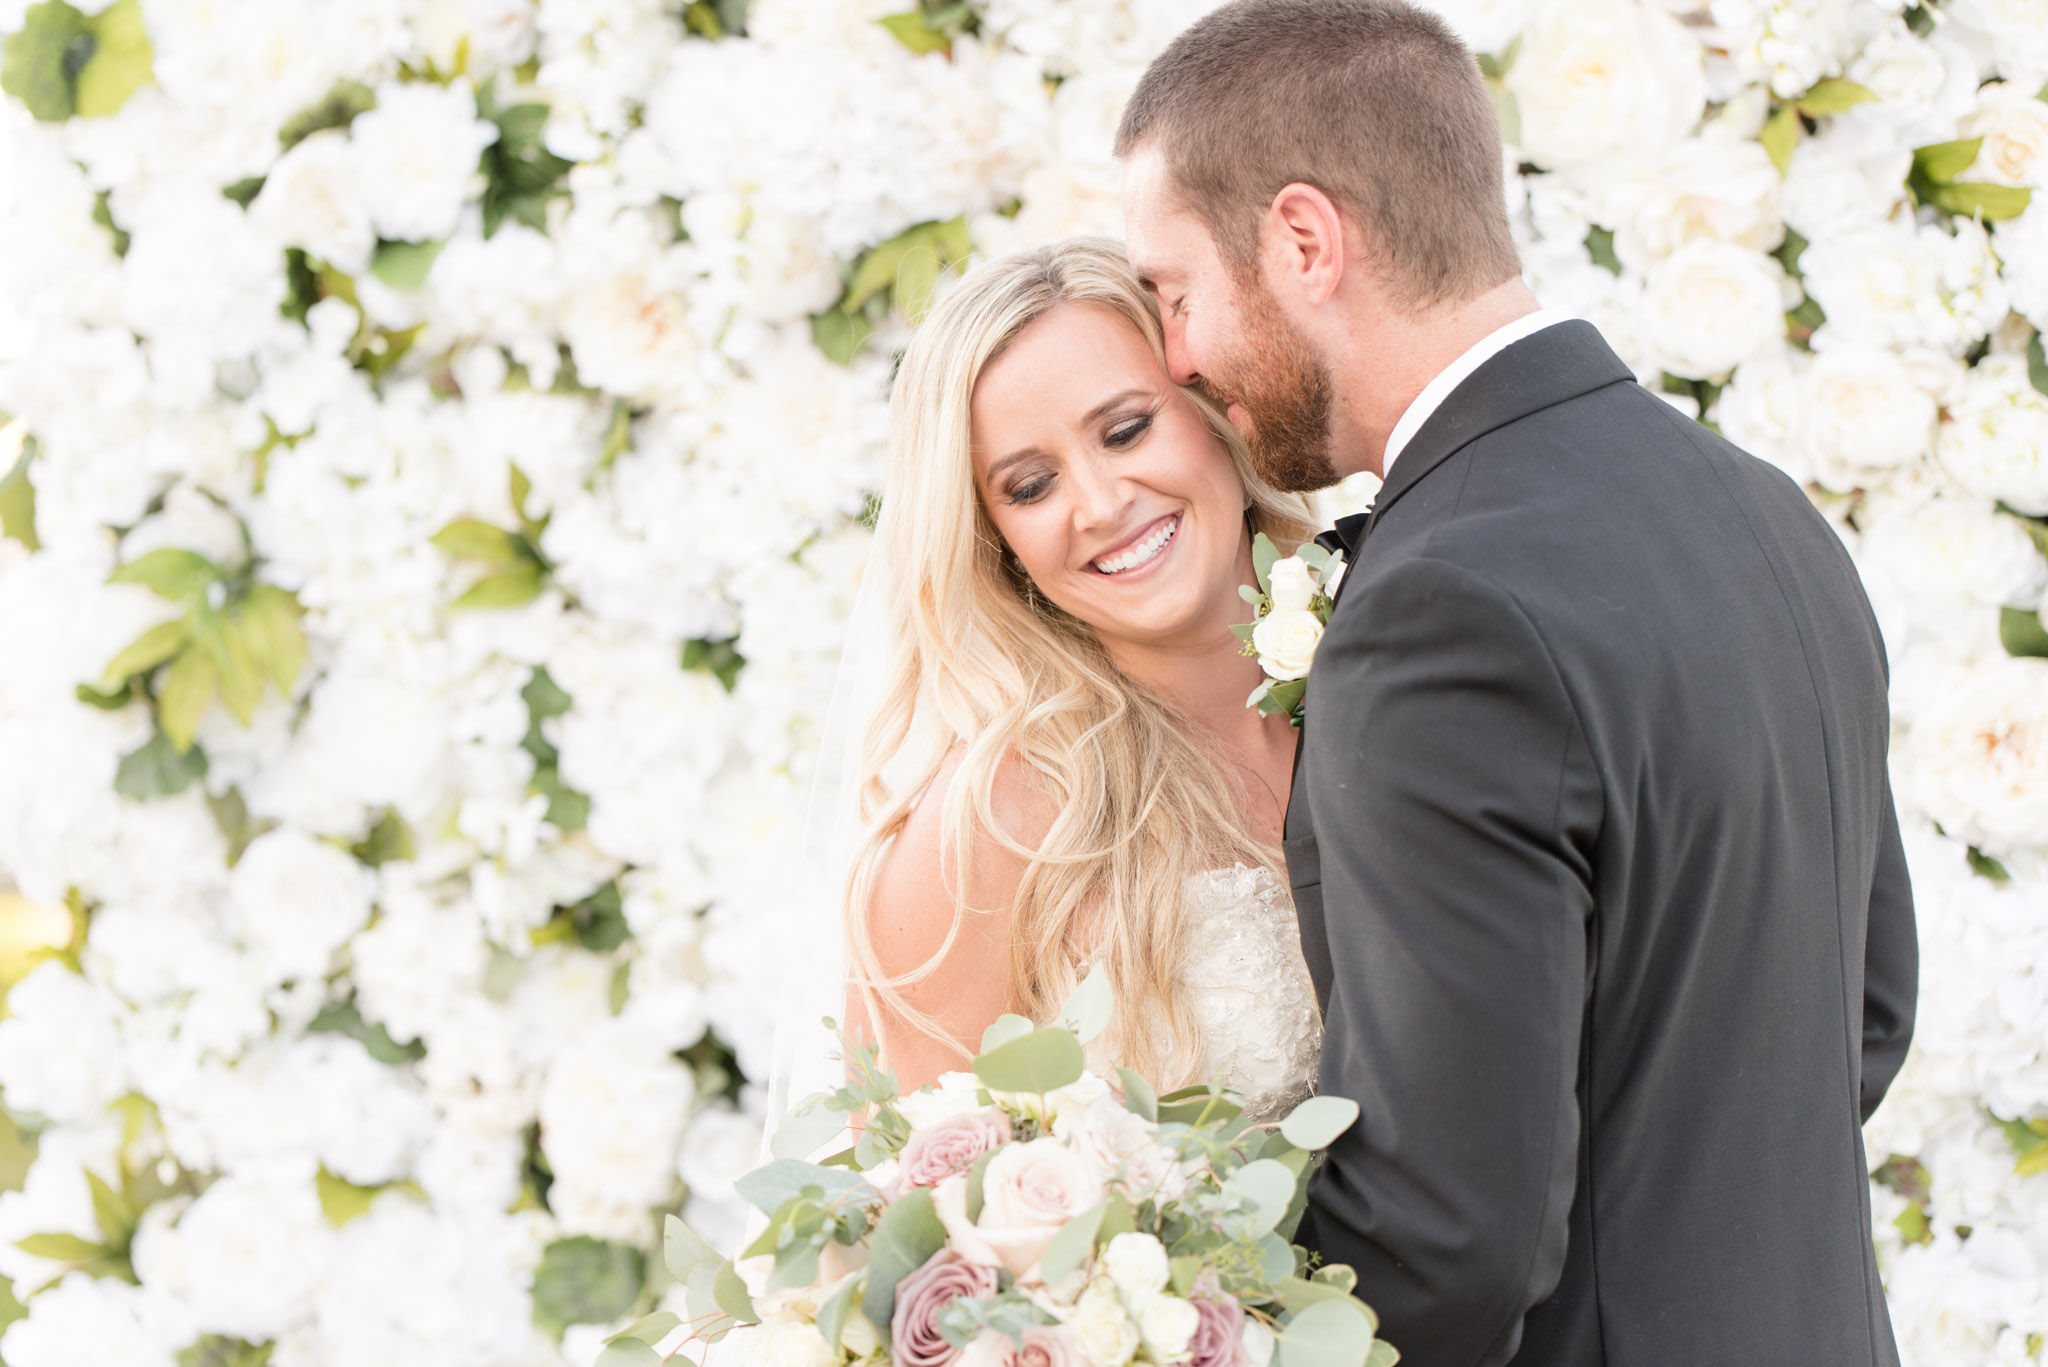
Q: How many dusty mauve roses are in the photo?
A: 3